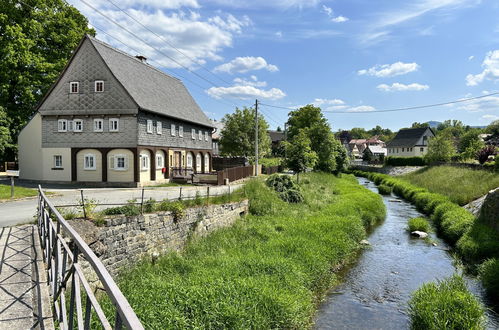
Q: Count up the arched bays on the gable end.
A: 2